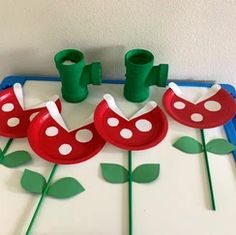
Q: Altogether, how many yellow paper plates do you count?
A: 0